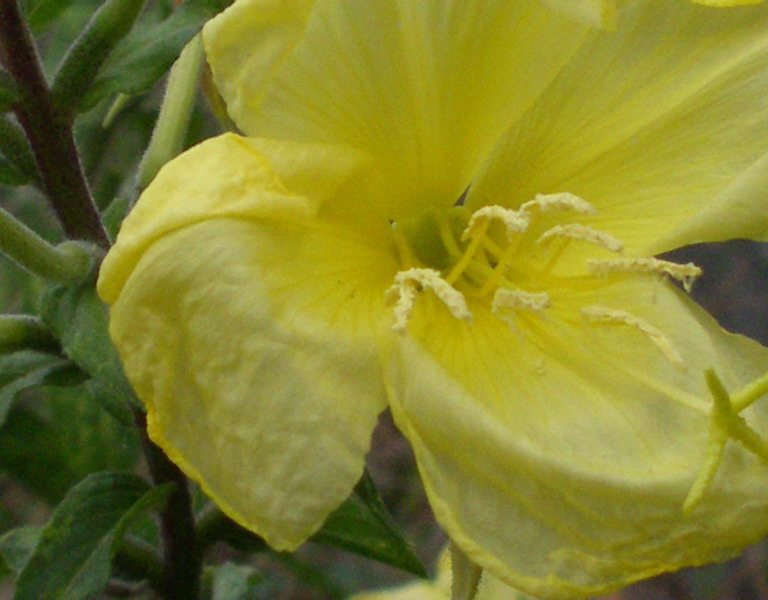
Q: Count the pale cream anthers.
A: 8